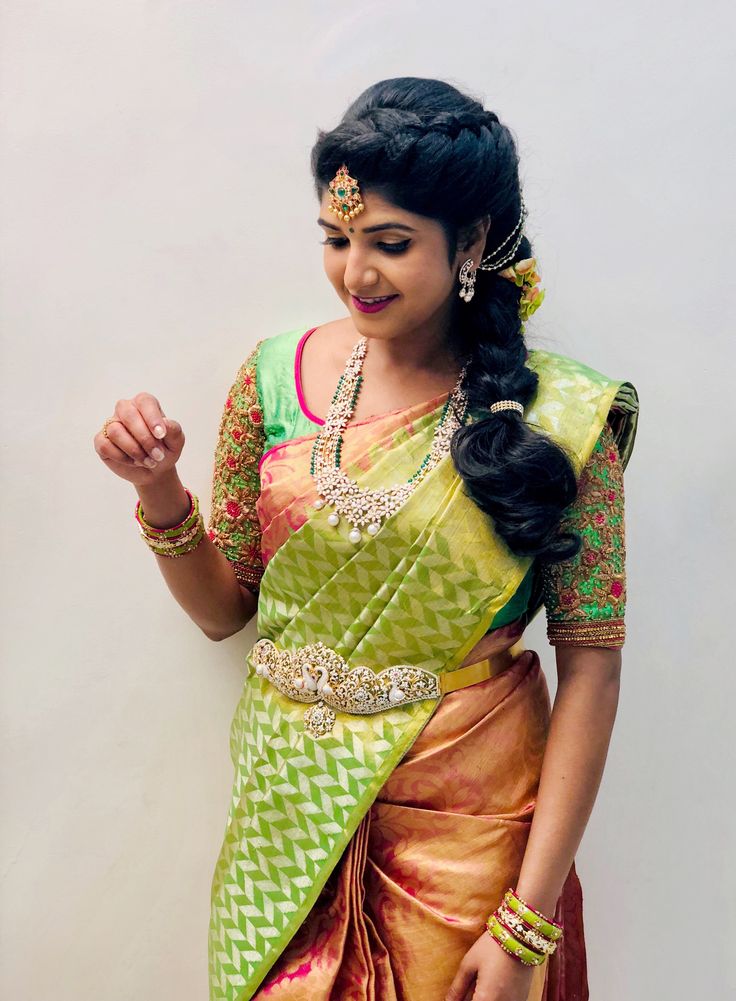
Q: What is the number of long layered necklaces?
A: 1